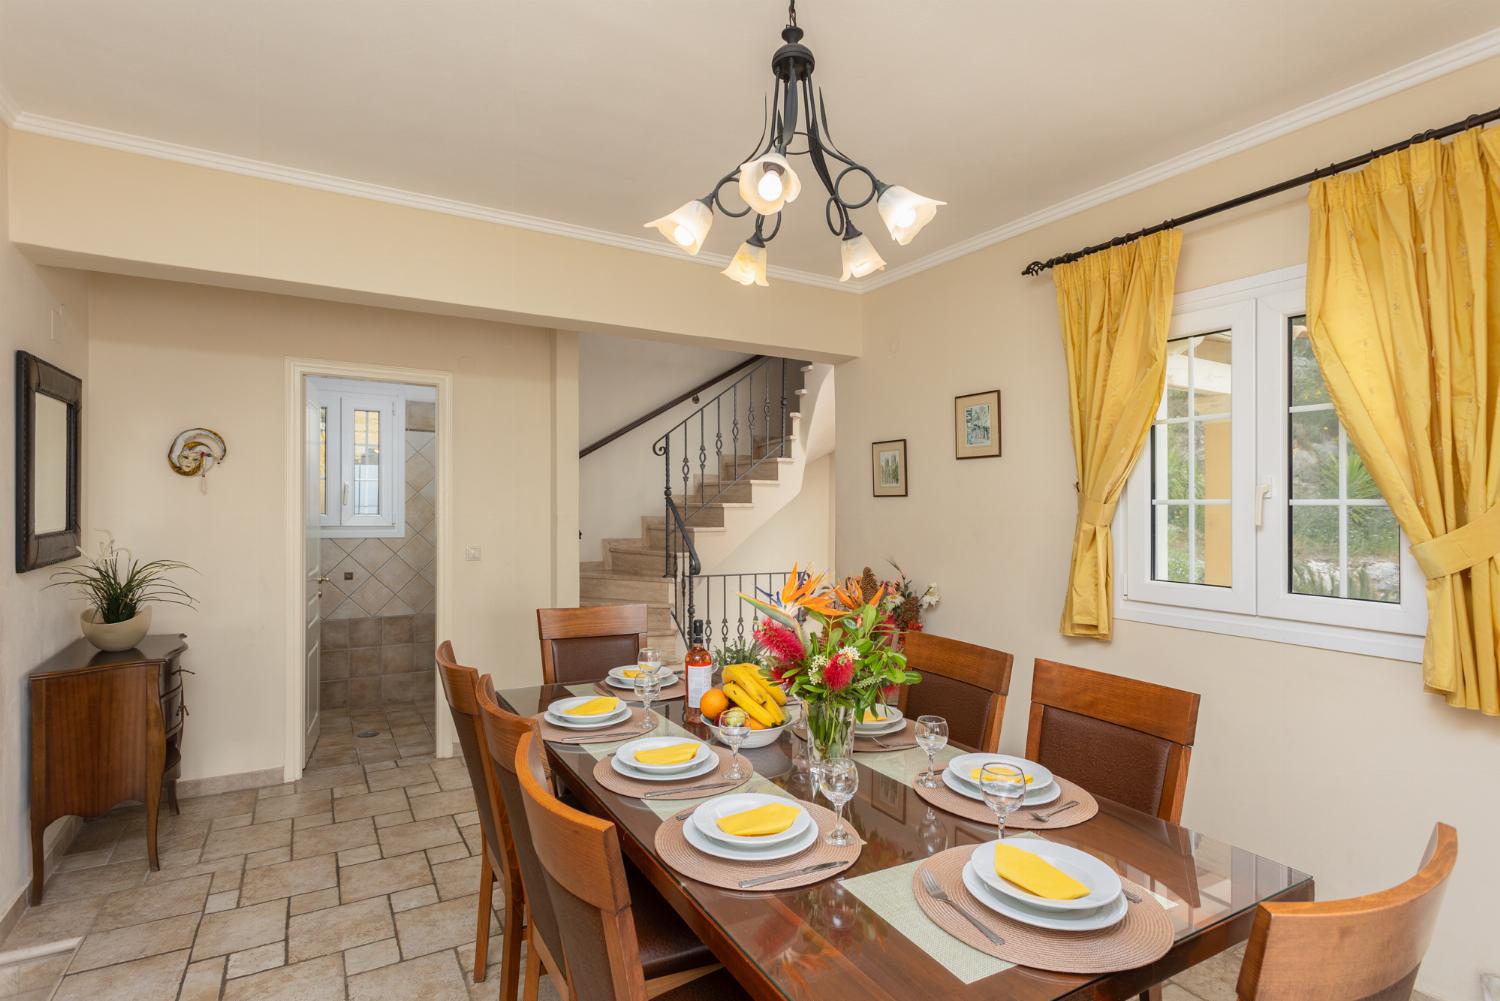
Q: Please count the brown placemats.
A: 7